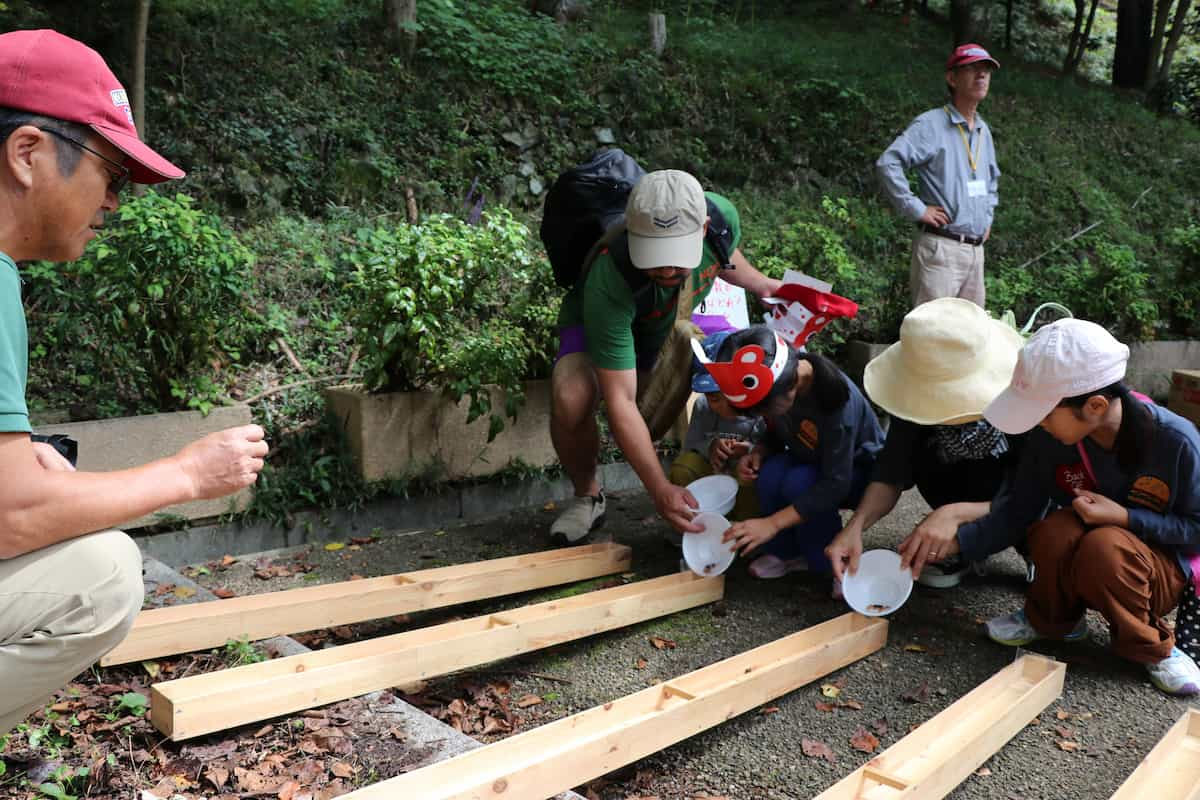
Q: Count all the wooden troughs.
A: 5